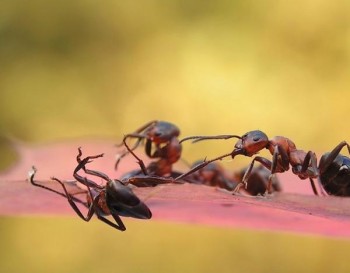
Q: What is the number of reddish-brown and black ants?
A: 4